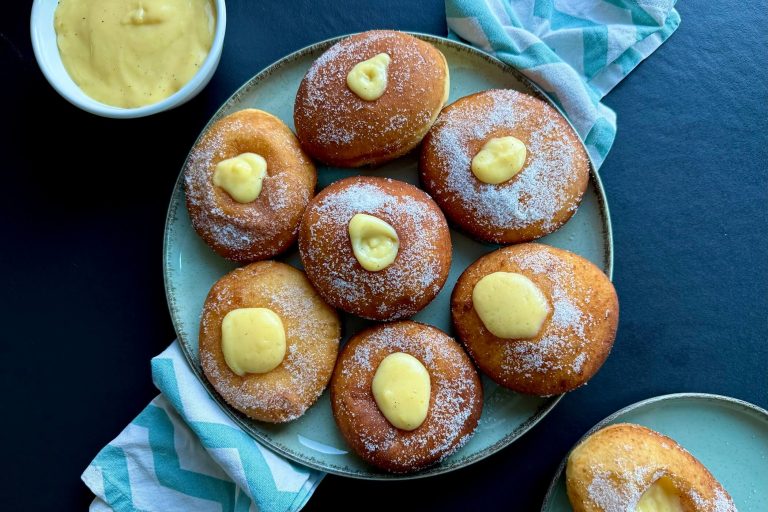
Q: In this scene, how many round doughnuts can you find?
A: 8